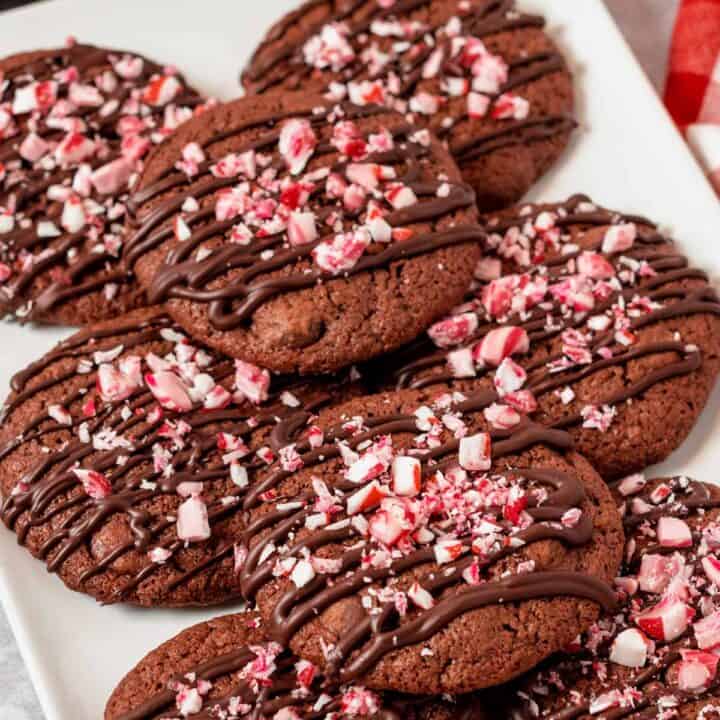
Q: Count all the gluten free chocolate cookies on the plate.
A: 8